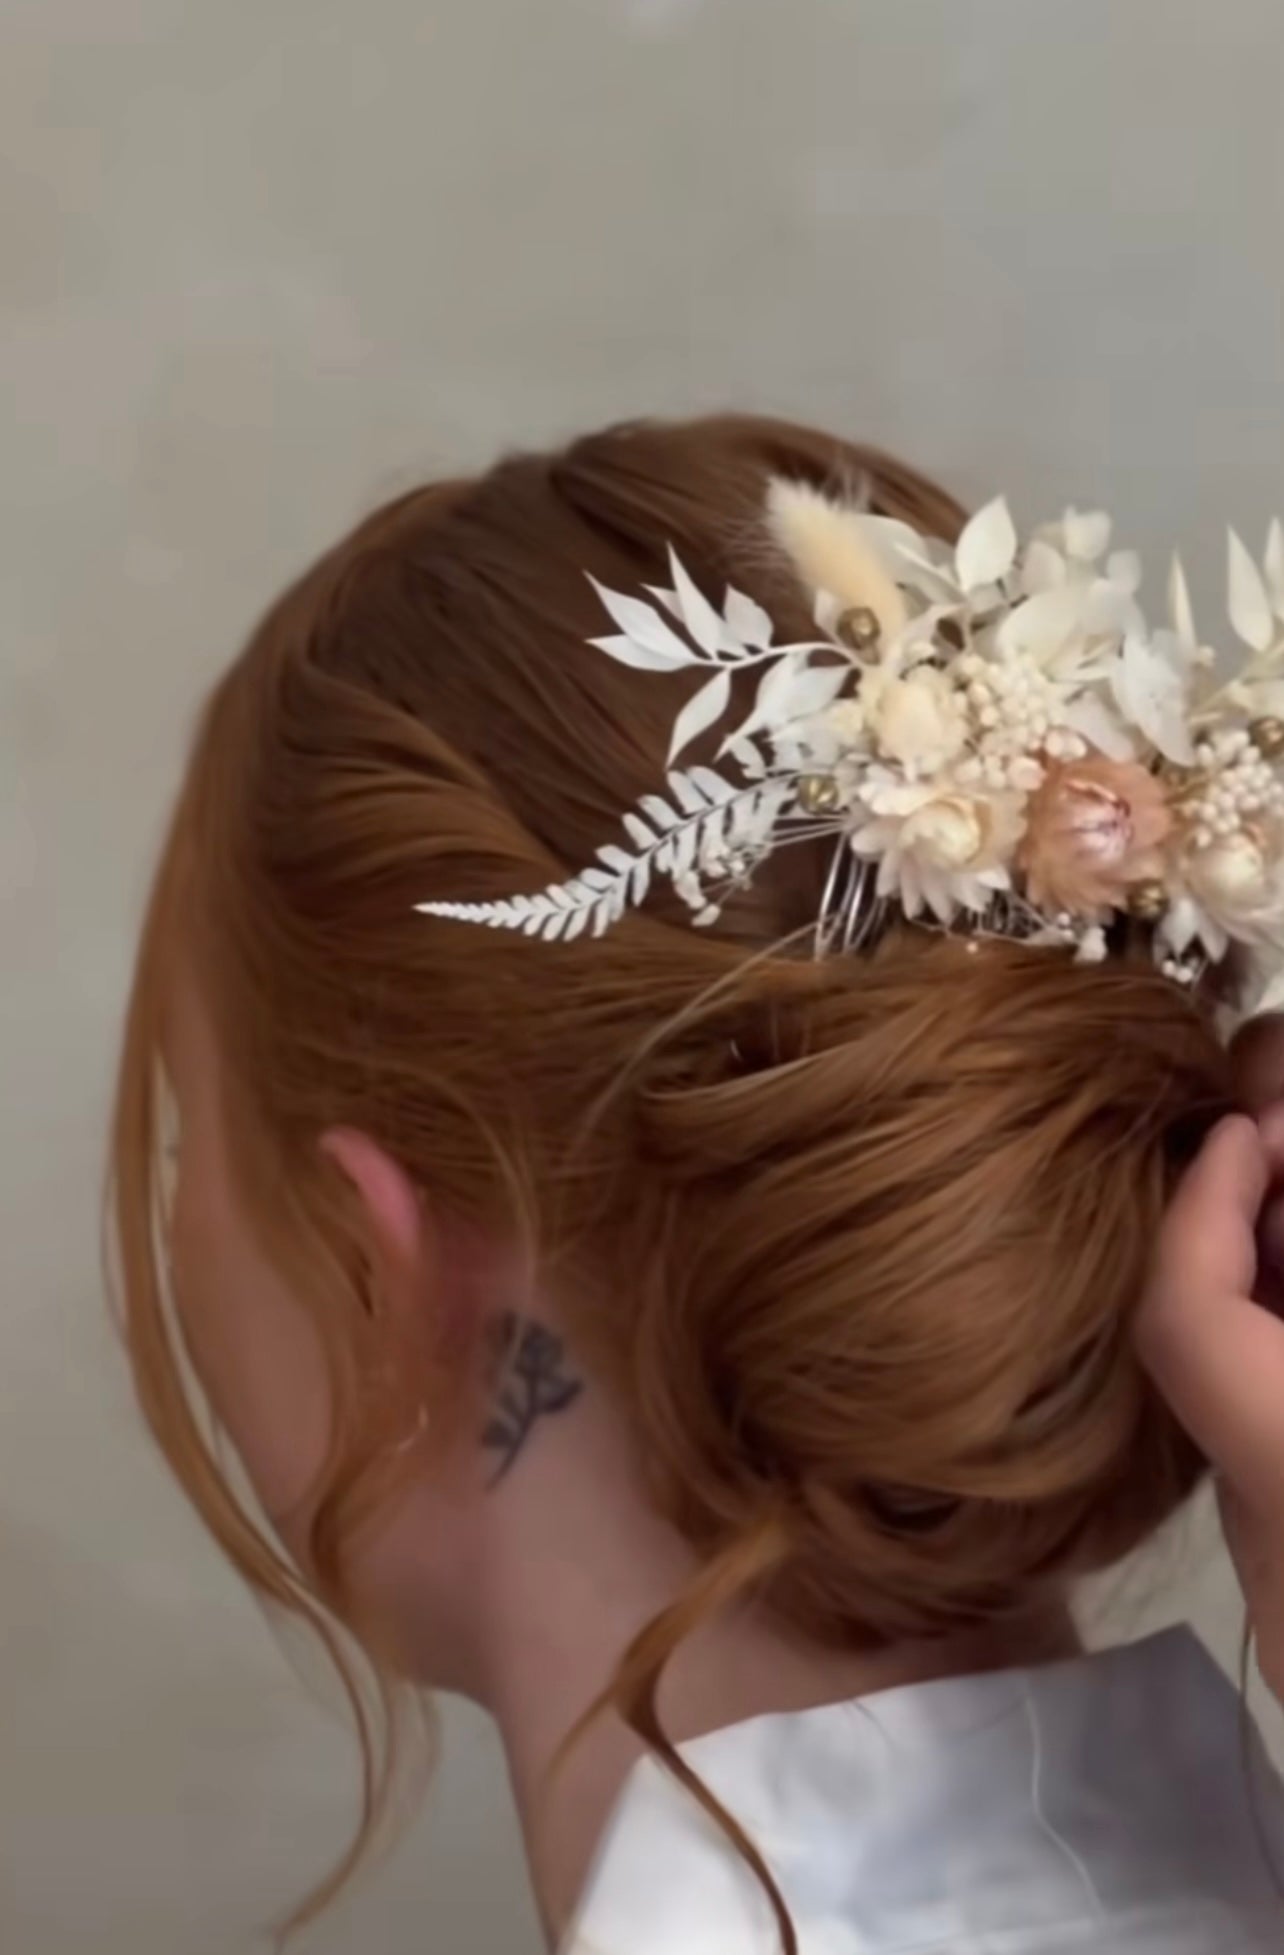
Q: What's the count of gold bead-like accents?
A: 4